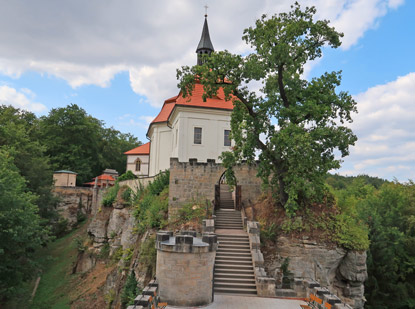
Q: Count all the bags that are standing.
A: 0